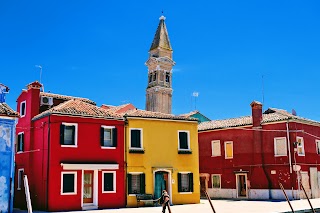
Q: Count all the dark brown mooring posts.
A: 3